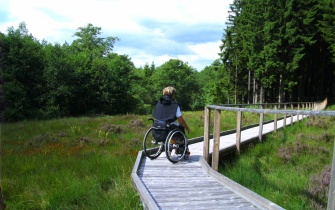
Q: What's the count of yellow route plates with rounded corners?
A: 0